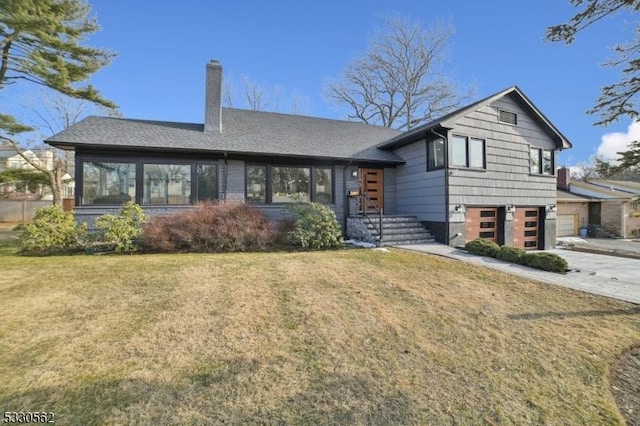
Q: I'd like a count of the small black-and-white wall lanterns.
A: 3